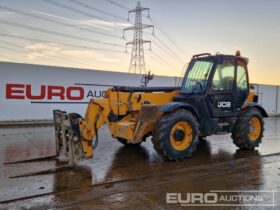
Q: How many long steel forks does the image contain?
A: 2